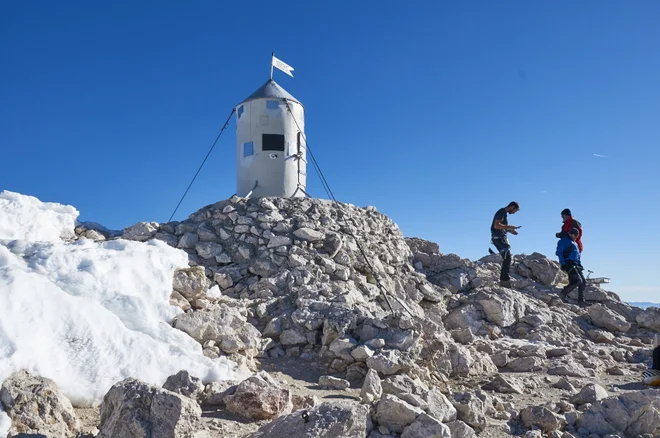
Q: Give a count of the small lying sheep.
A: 0